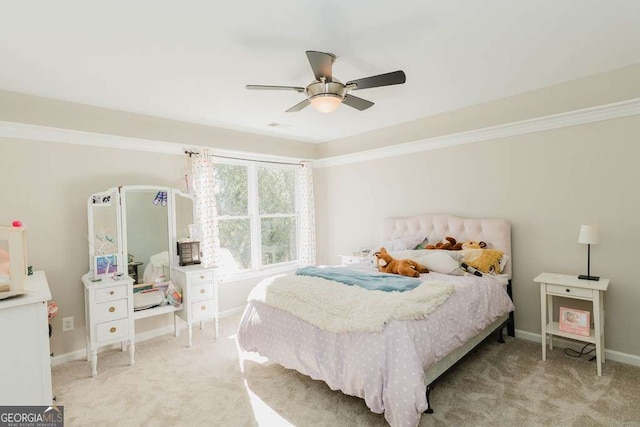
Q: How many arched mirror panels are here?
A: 3